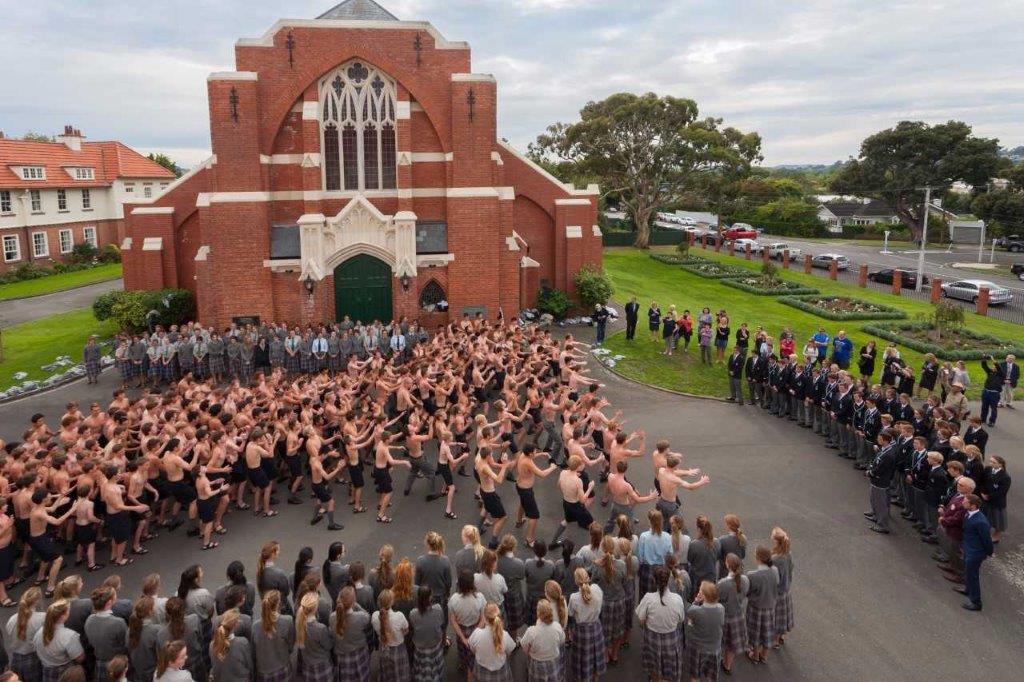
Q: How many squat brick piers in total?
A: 13